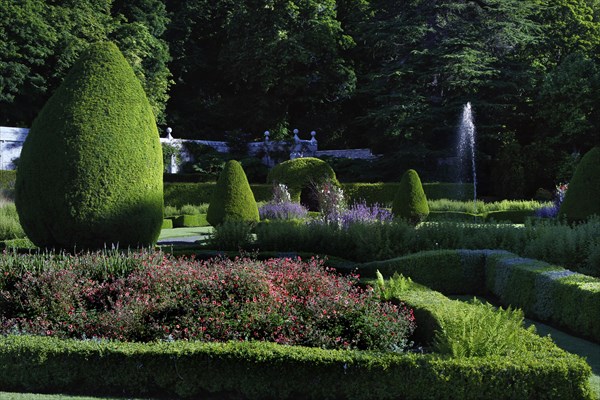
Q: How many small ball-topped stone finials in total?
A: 4